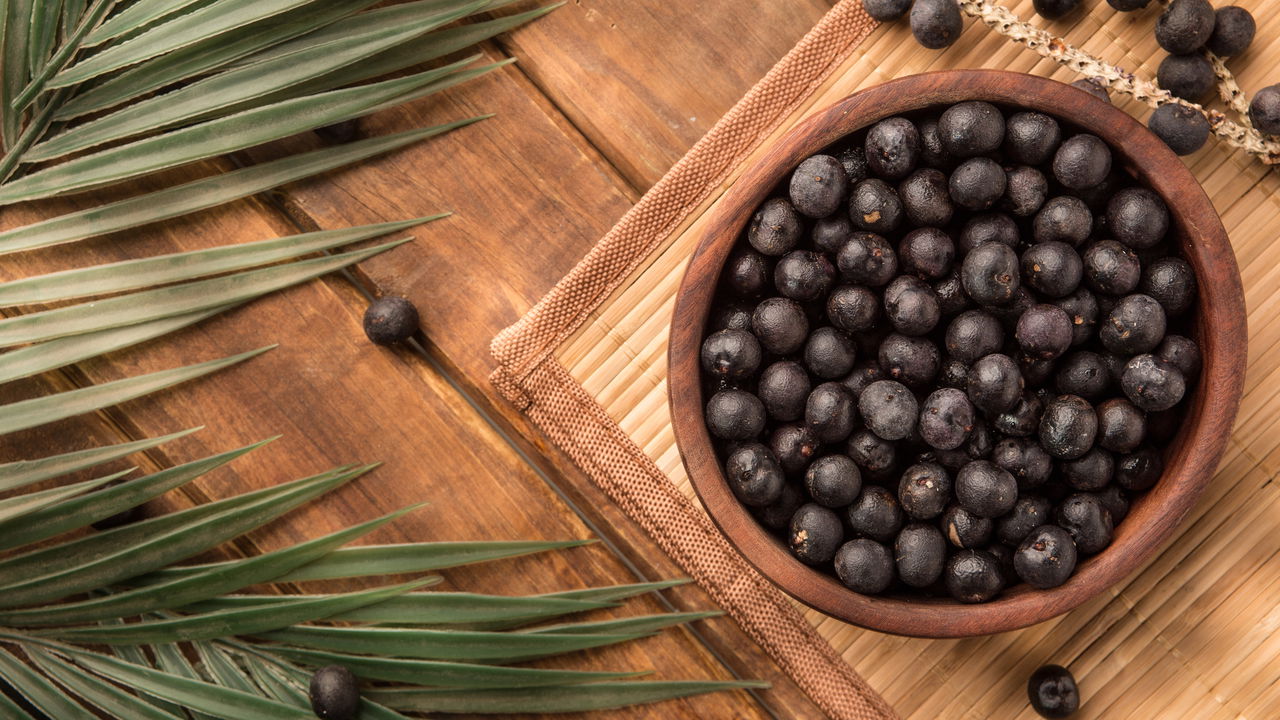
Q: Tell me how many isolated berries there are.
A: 3